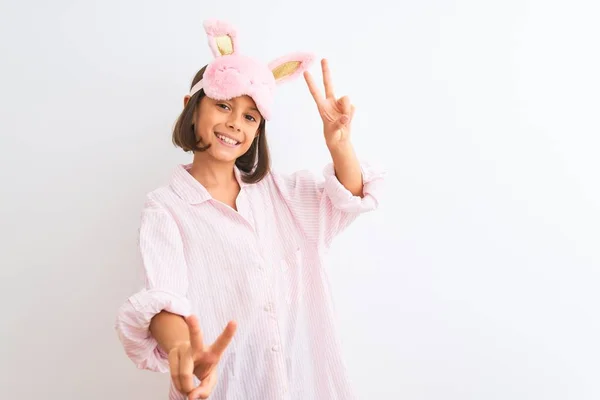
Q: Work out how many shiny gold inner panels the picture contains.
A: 2